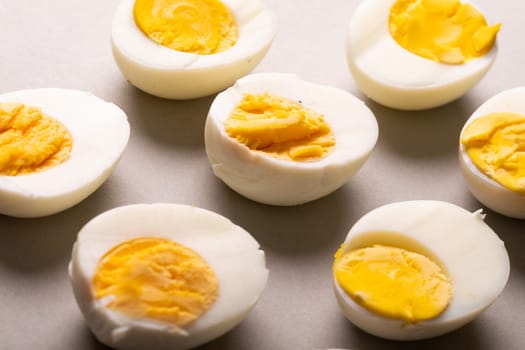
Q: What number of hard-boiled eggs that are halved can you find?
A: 7